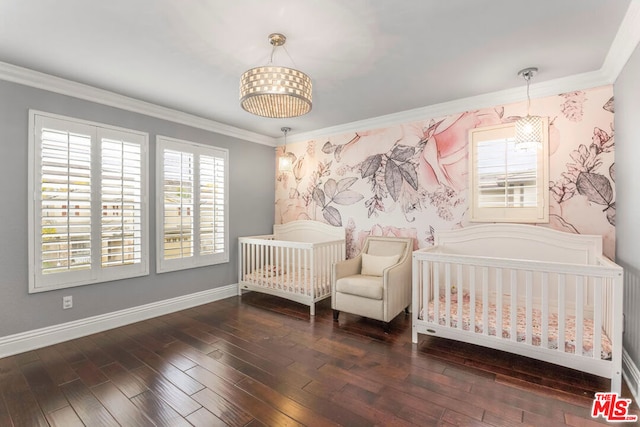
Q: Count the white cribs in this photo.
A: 2